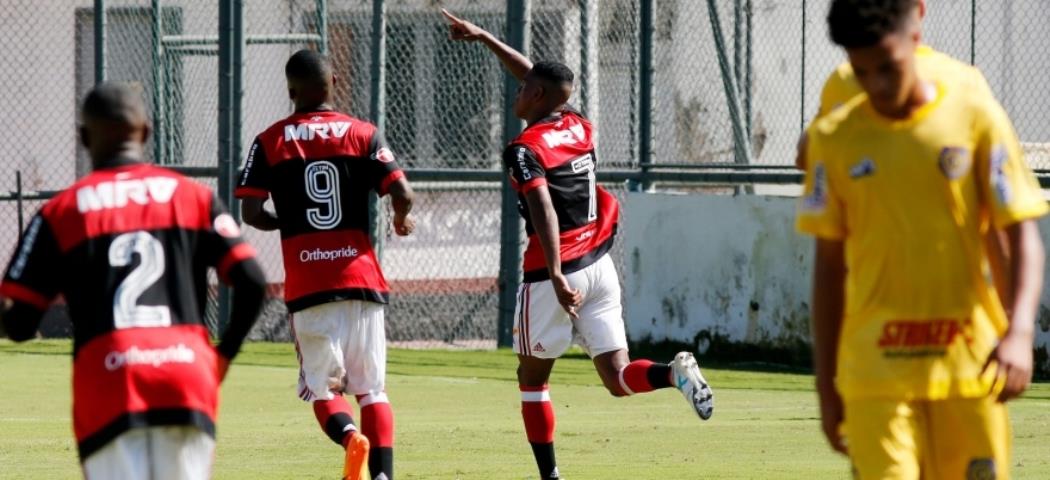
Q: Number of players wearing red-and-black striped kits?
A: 3